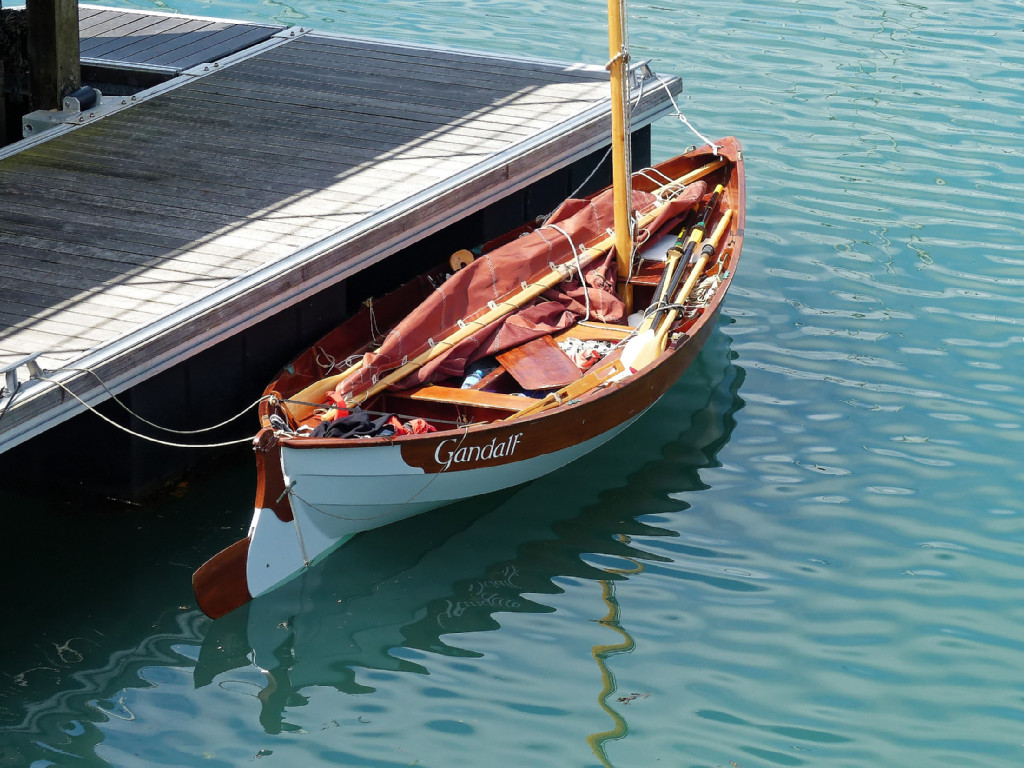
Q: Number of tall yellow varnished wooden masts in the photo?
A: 1